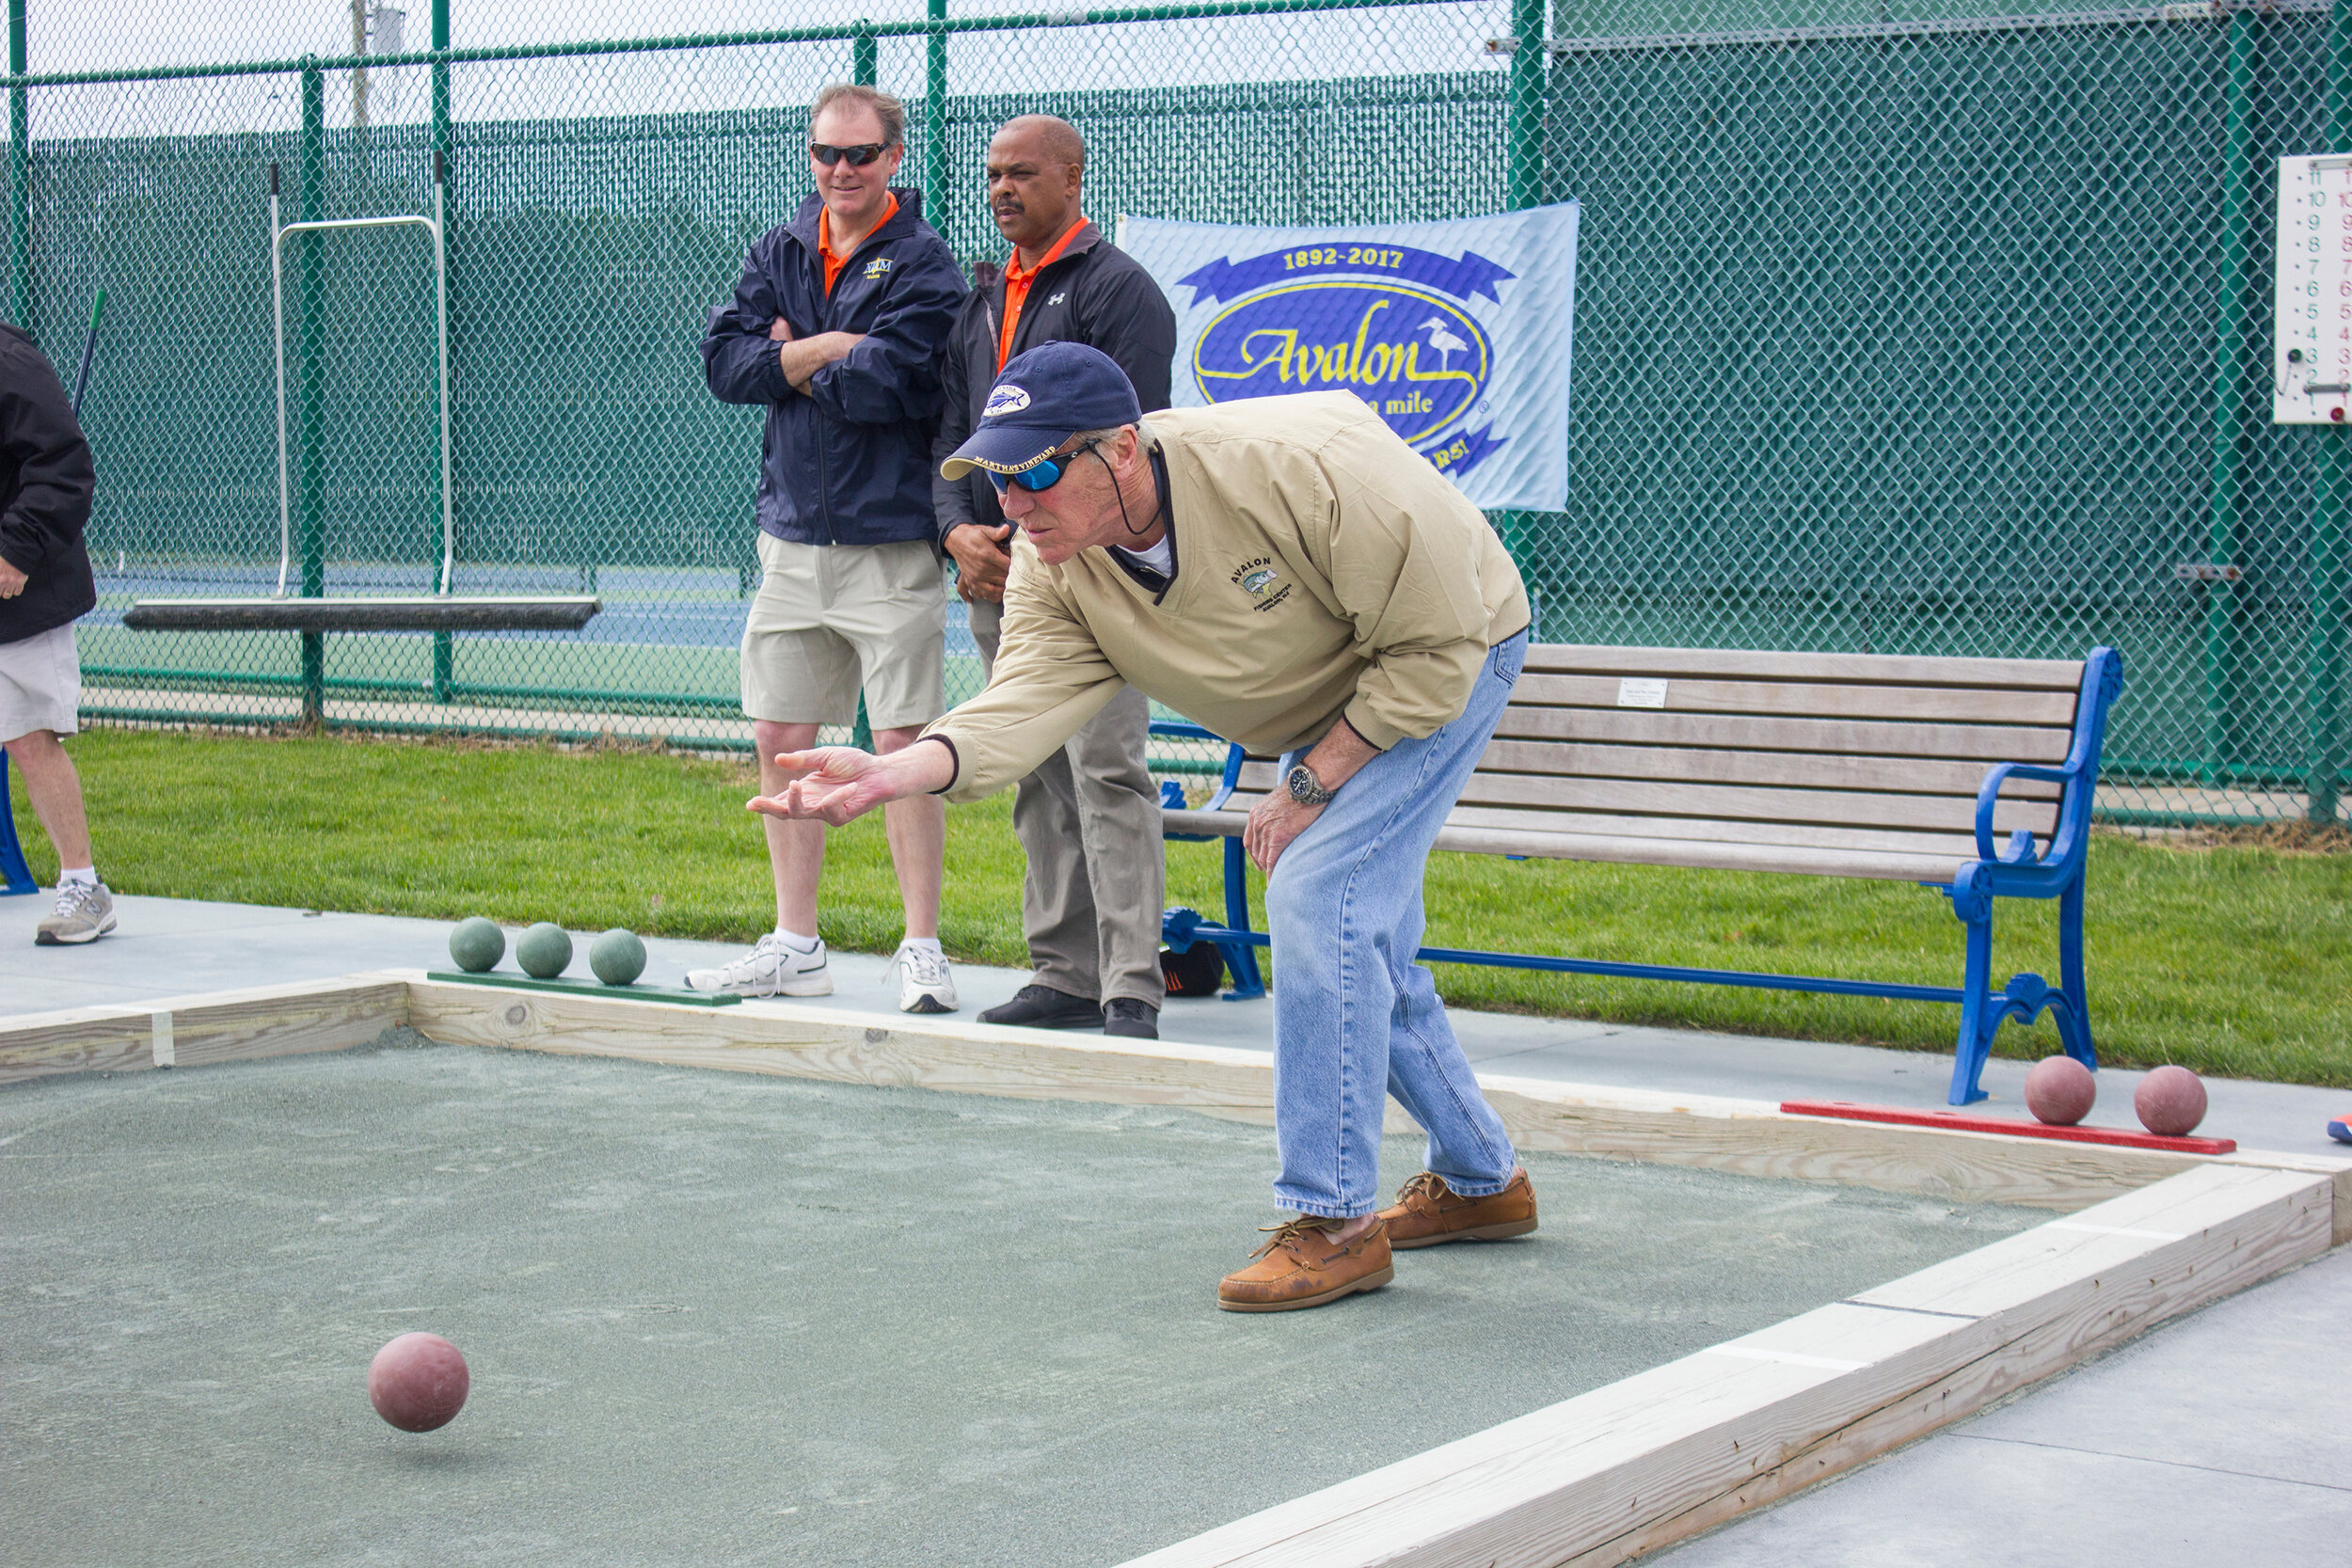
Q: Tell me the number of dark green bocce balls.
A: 3